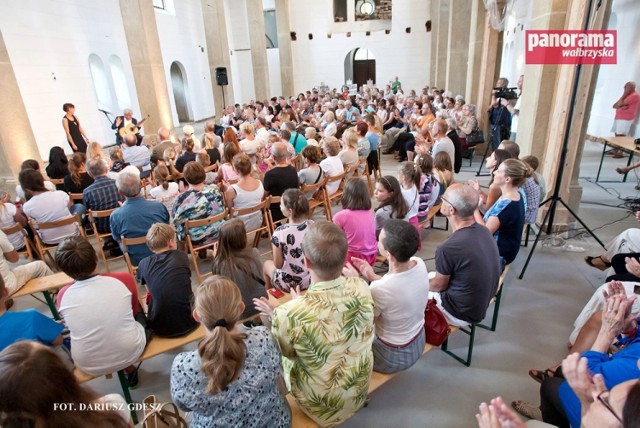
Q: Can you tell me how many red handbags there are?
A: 1